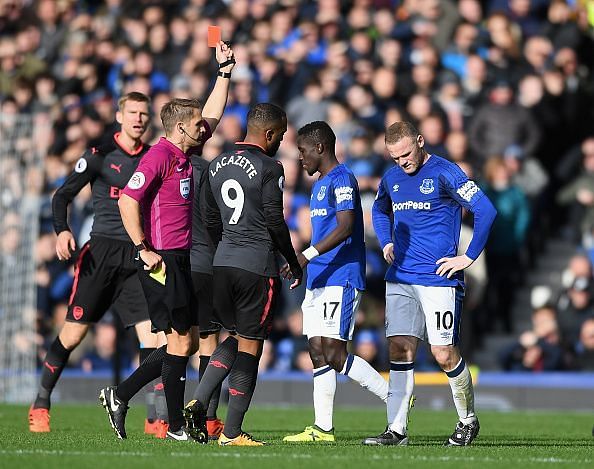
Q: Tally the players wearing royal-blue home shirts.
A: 2